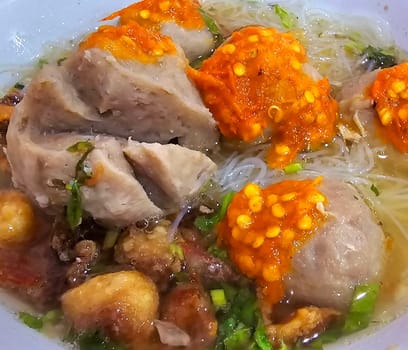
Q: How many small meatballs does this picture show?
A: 4